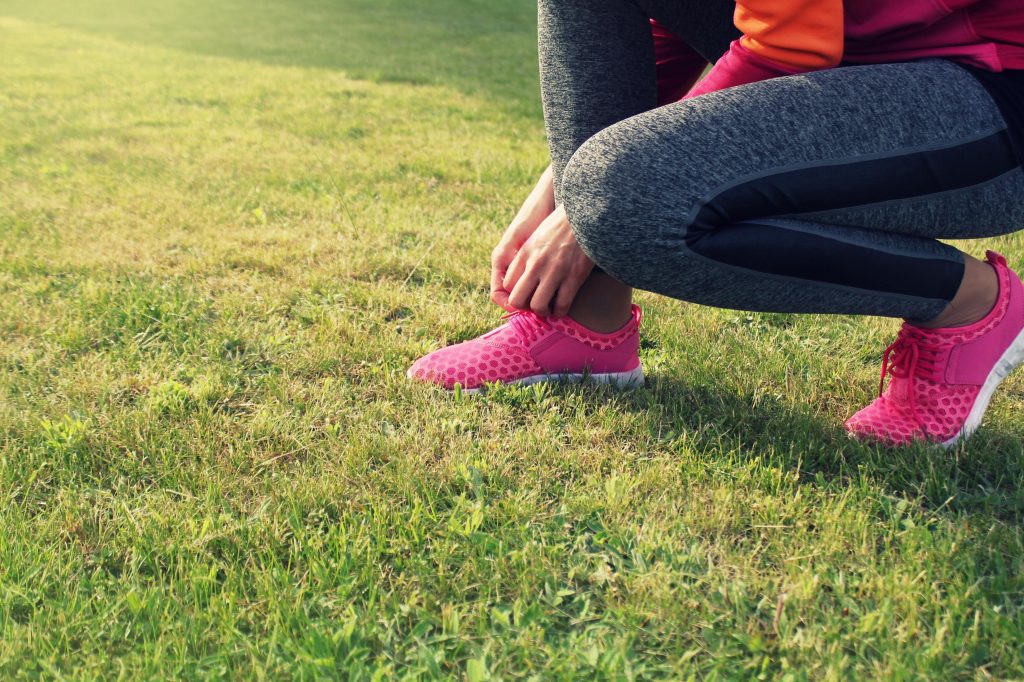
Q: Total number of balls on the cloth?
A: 0